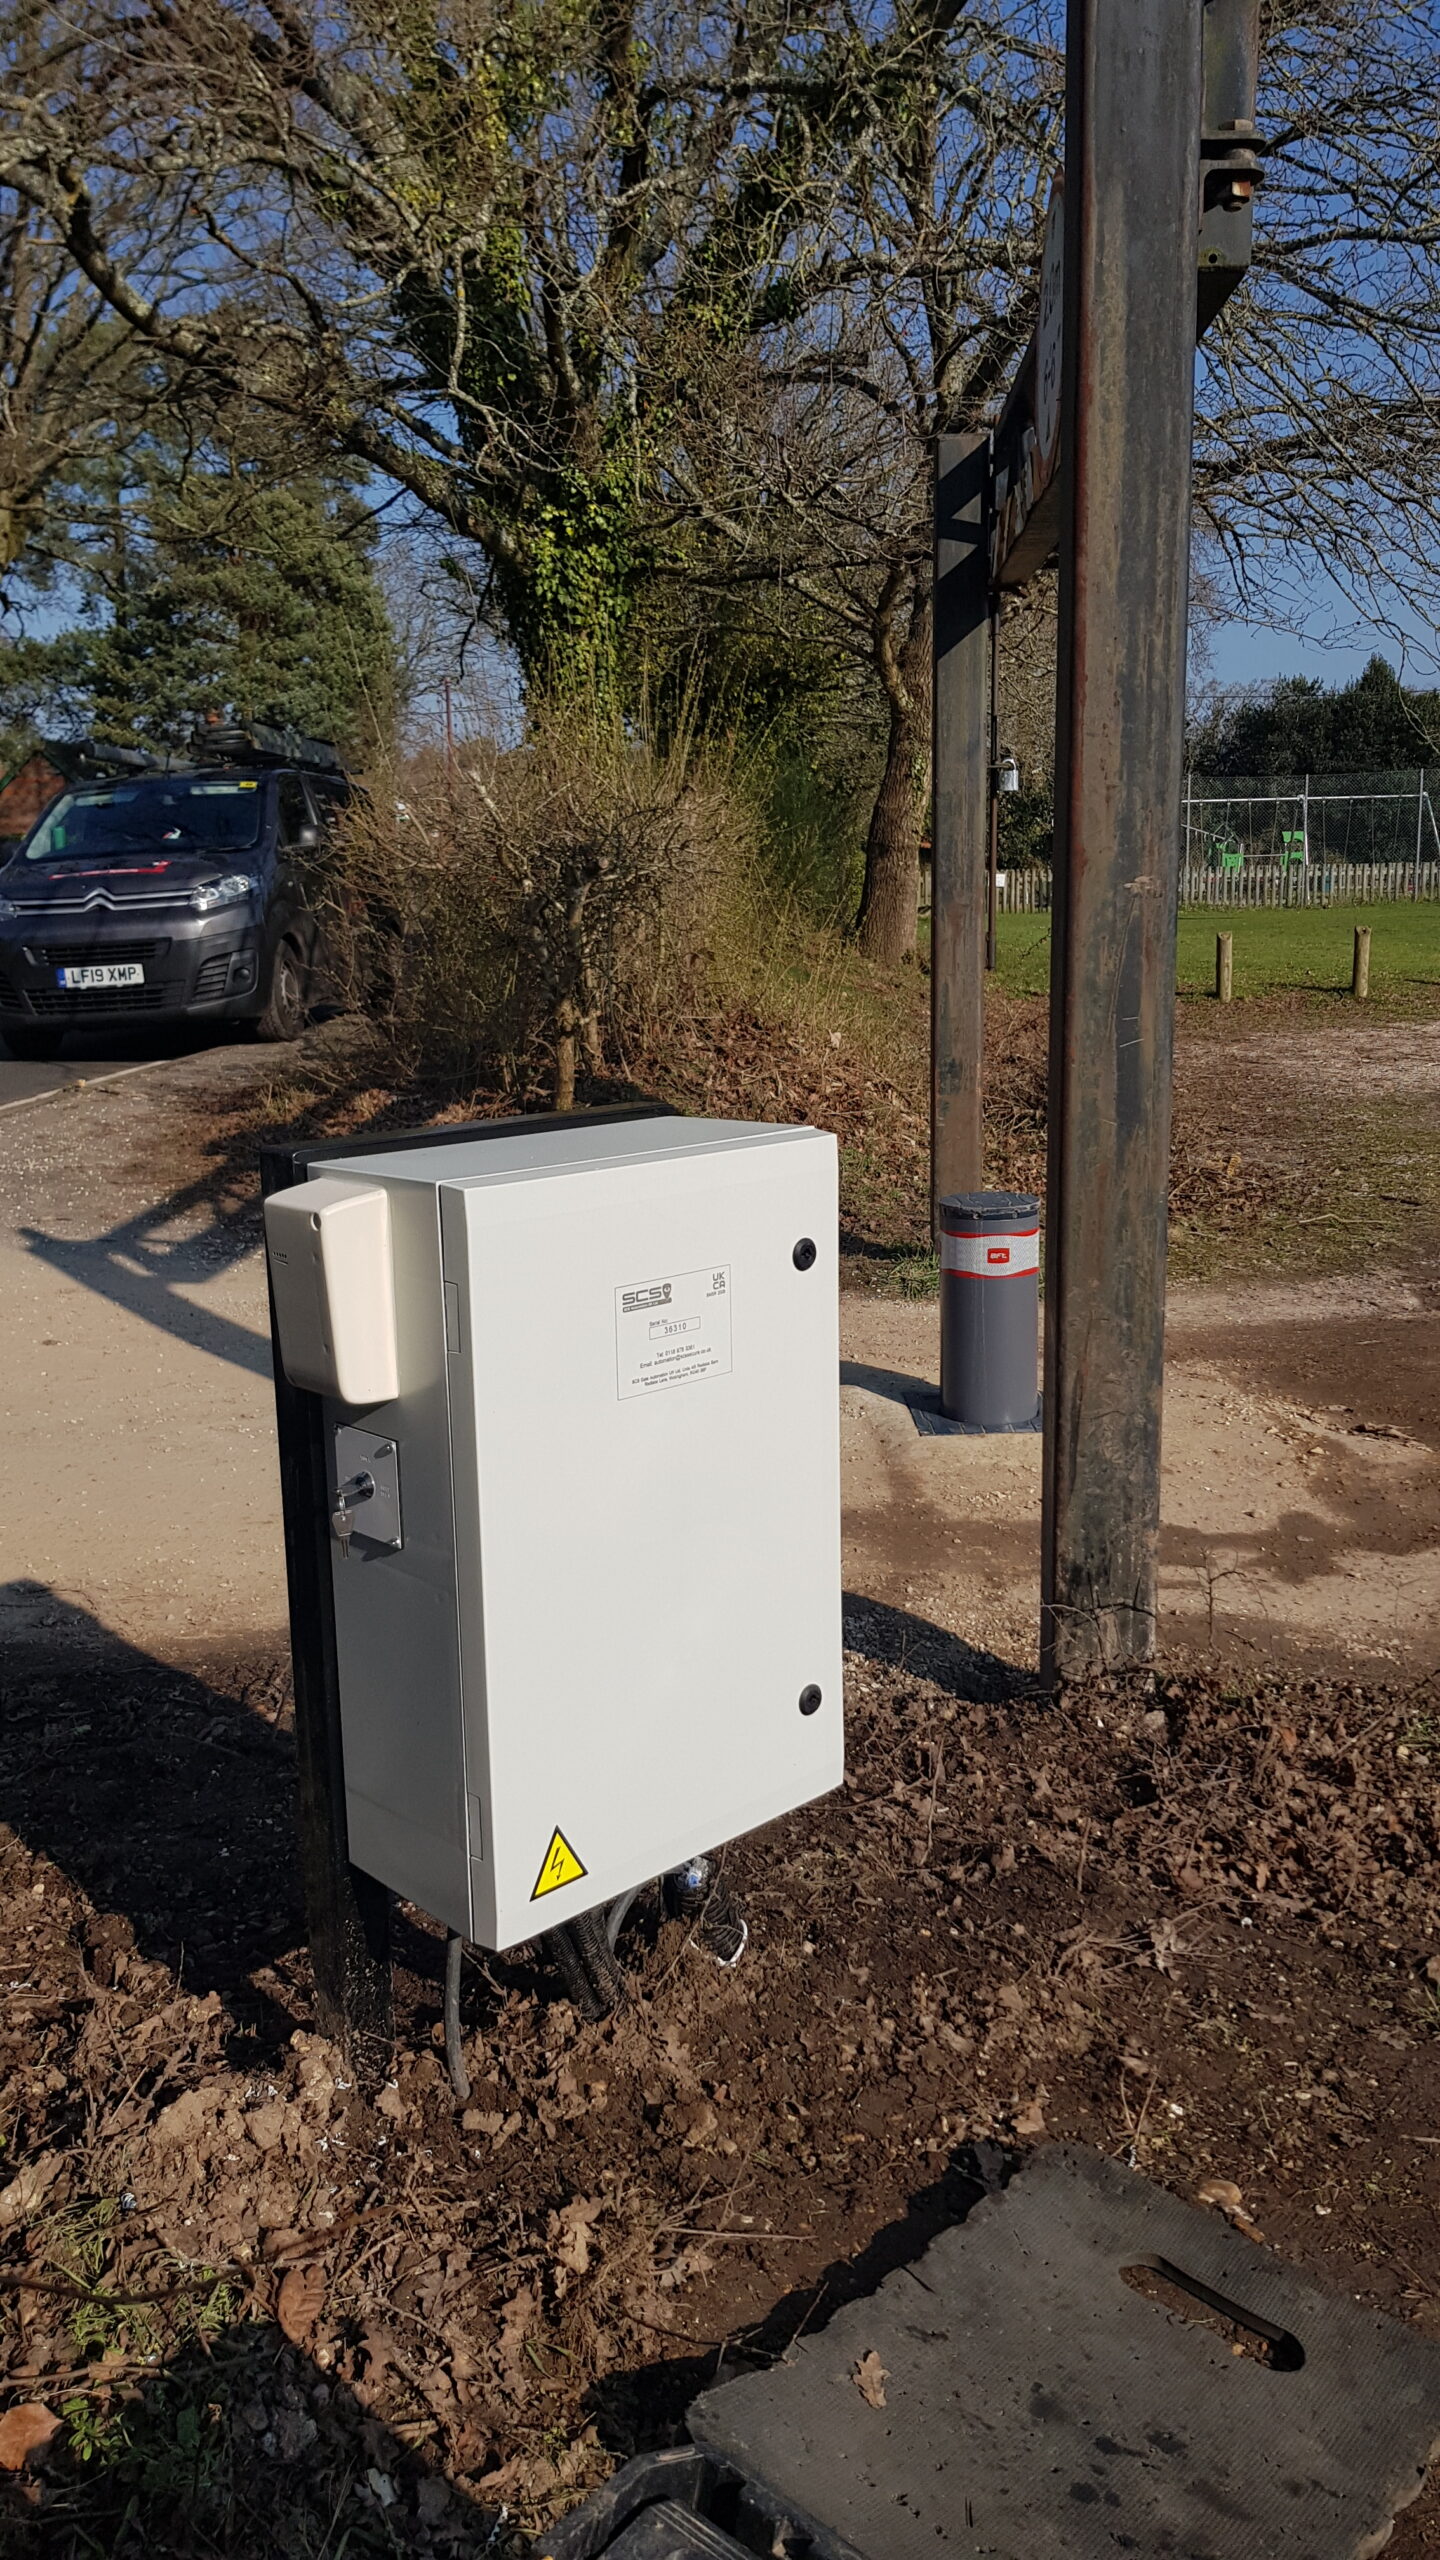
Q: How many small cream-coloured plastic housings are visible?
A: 1